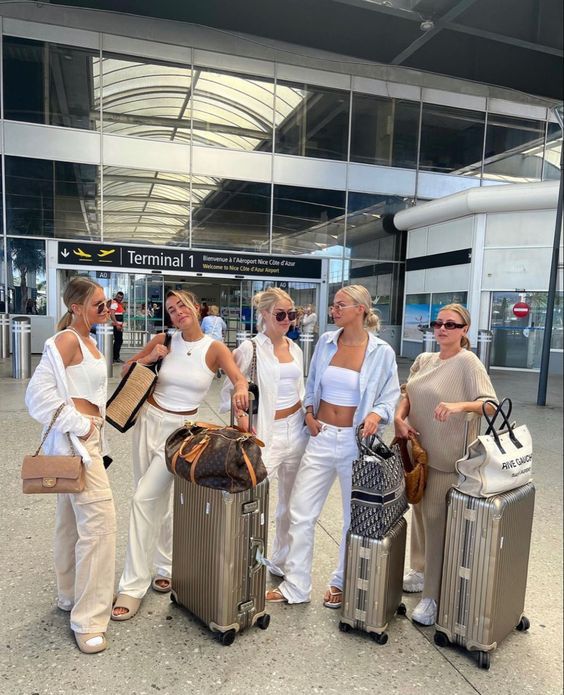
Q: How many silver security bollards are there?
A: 7